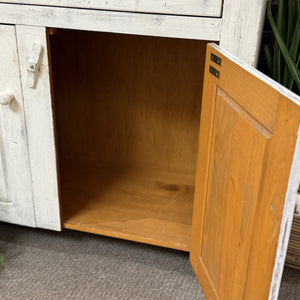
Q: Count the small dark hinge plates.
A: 2